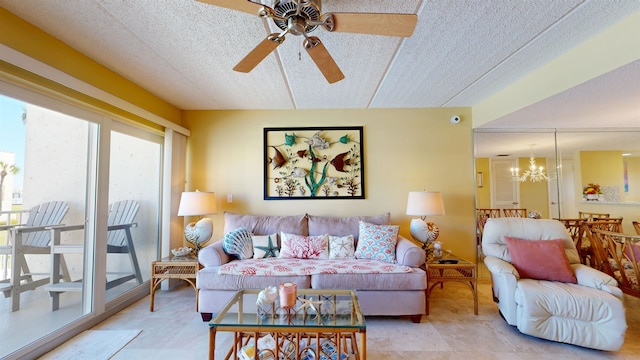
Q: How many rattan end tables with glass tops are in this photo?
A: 2